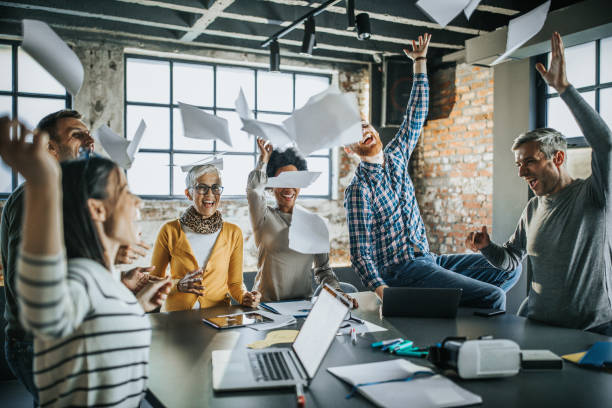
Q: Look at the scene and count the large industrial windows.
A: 3